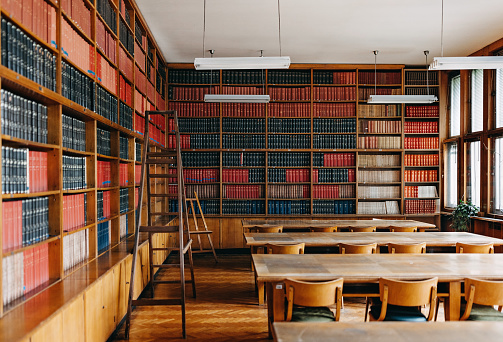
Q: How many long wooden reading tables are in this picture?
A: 4